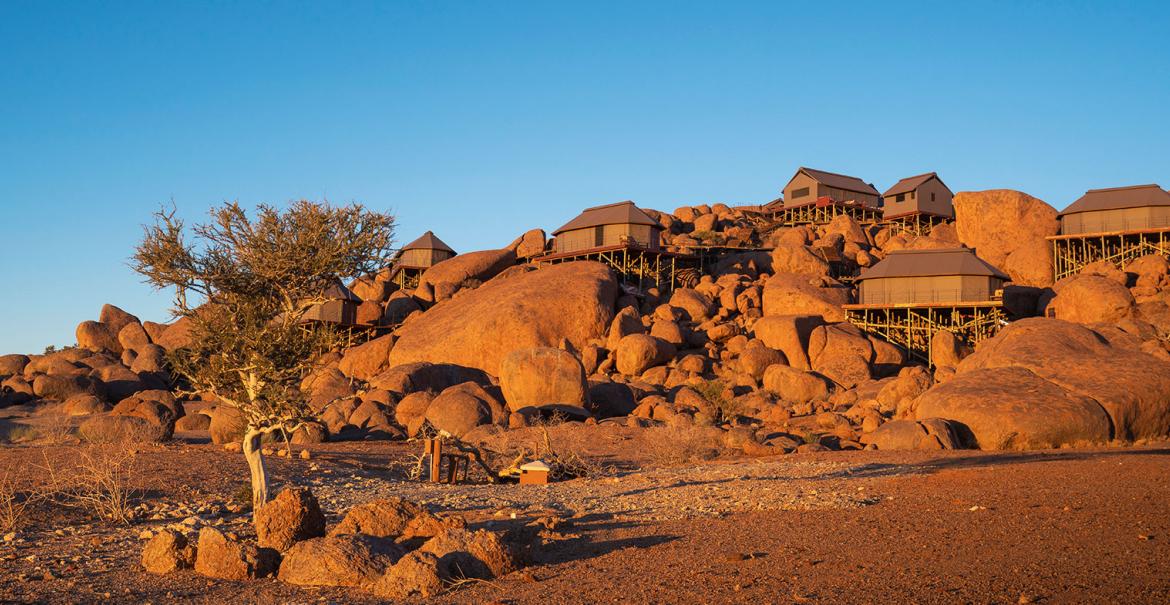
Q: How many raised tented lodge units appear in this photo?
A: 7